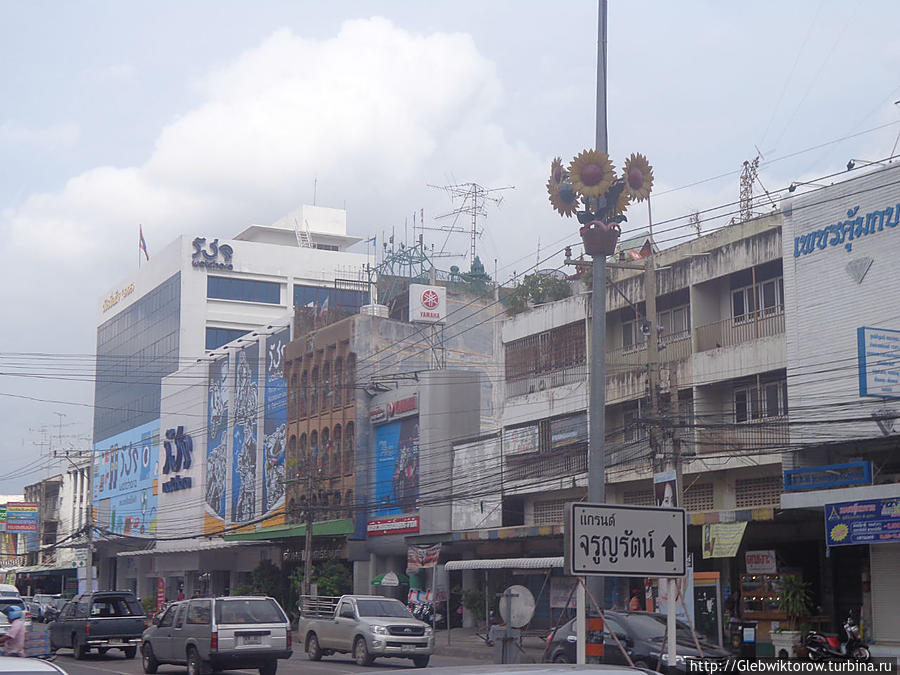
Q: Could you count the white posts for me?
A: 2